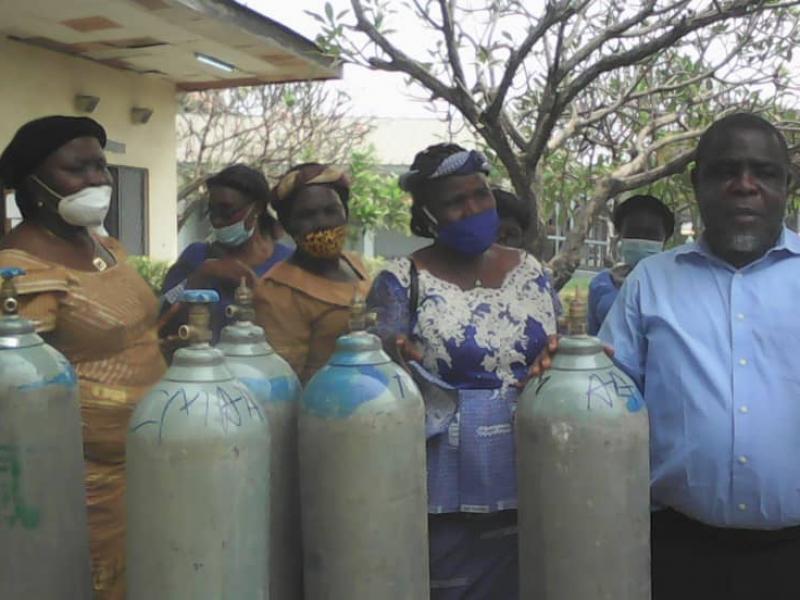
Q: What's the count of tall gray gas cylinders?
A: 5